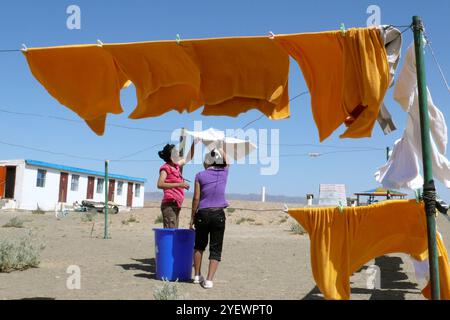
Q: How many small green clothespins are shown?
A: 4